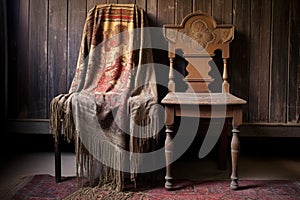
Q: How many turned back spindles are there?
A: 2